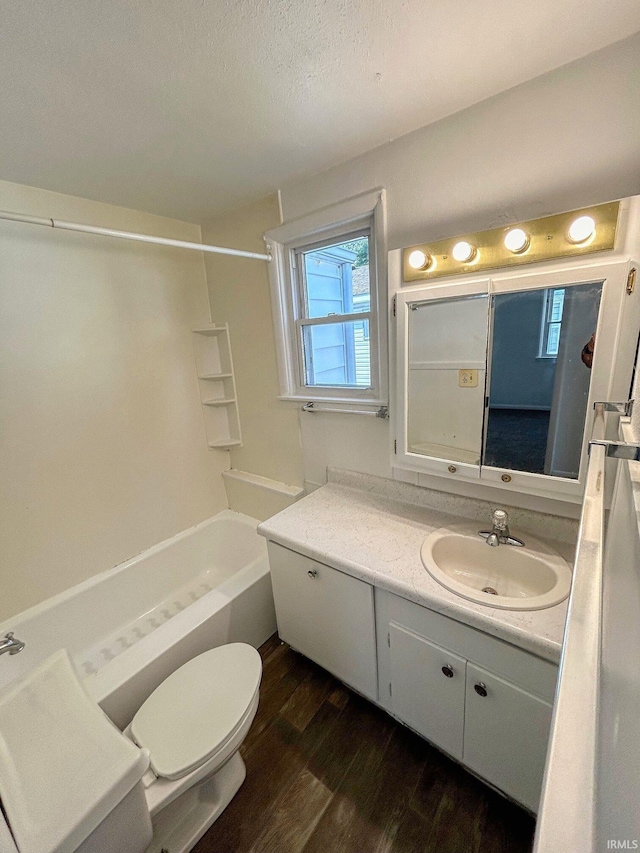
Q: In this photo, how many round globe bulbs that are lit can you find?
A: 4